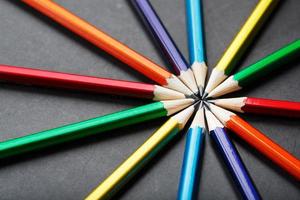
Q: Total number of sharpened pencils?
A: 12